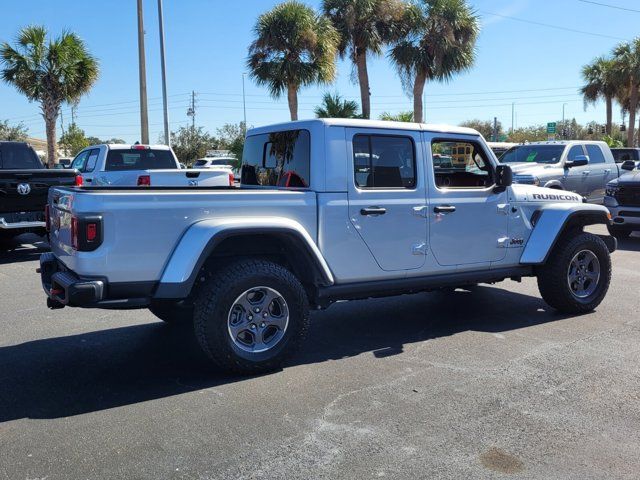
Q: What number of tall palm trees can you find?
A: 6